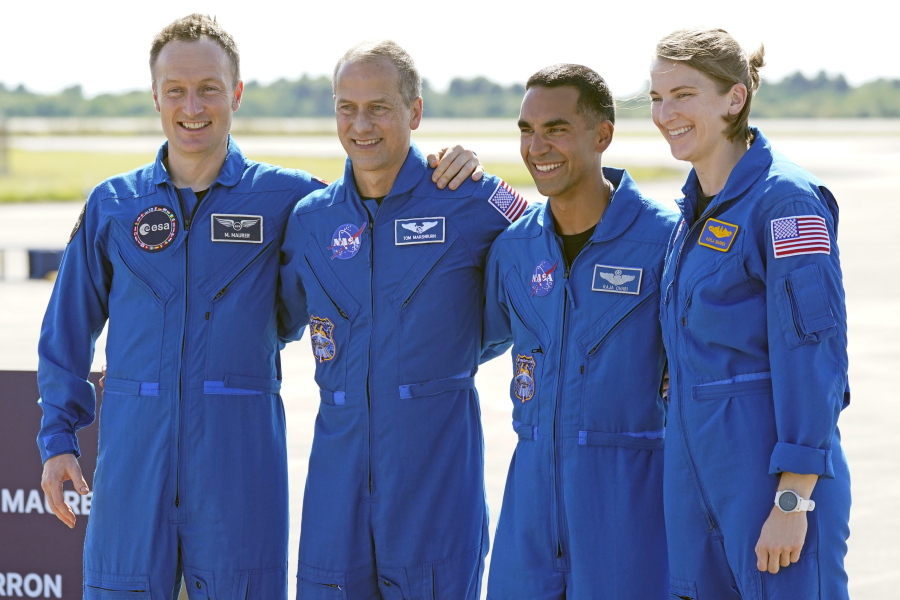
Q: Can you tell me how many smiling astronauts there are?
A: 4